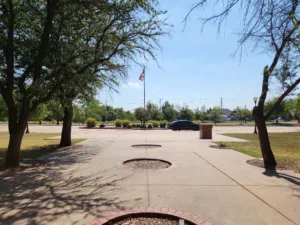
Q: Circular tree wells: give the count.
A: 3